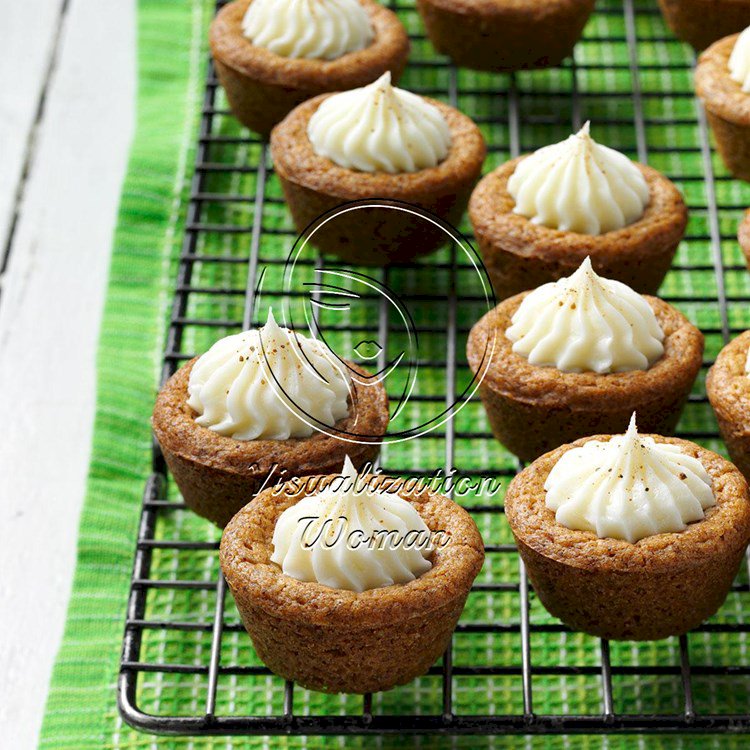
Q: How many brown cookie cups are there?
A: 12